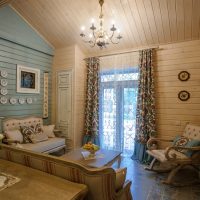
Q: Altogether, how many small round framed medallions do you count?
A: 2